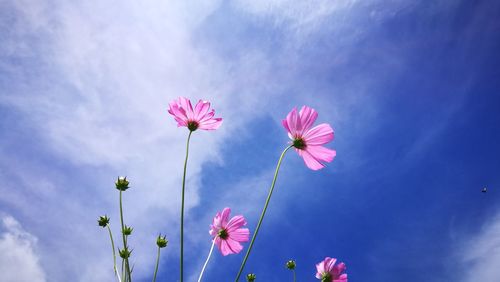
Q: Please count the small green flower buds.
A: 7